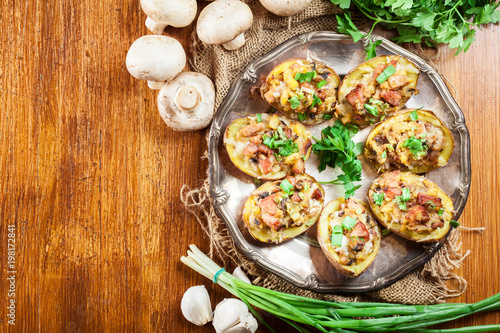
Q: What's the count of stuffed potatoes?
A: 7